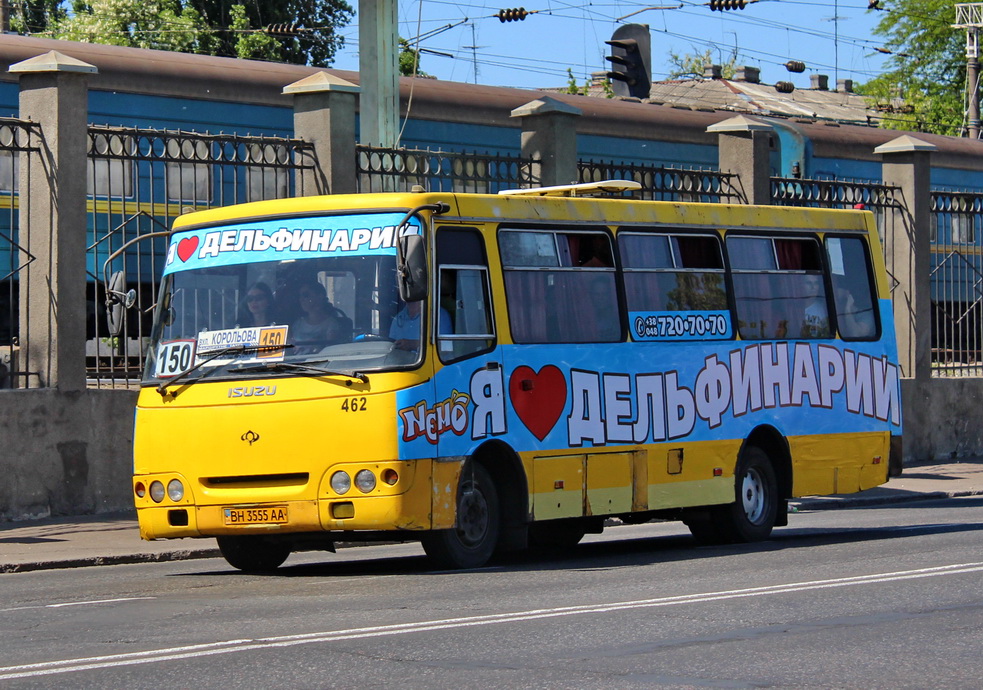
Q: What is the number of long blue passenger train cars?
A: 2